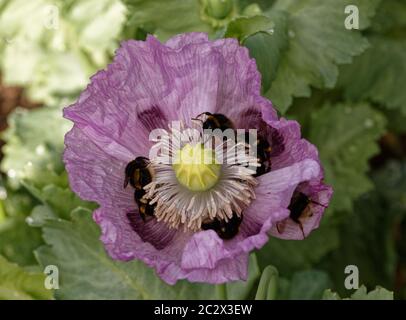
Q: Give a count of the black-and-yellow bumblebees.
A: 6